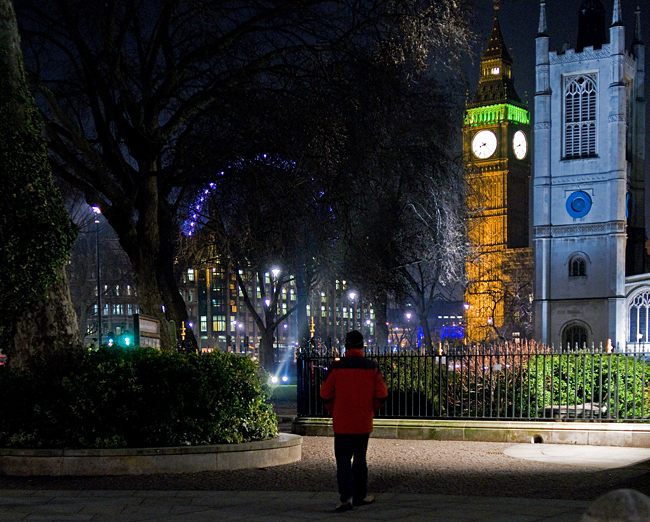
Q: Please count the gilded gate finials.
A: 2